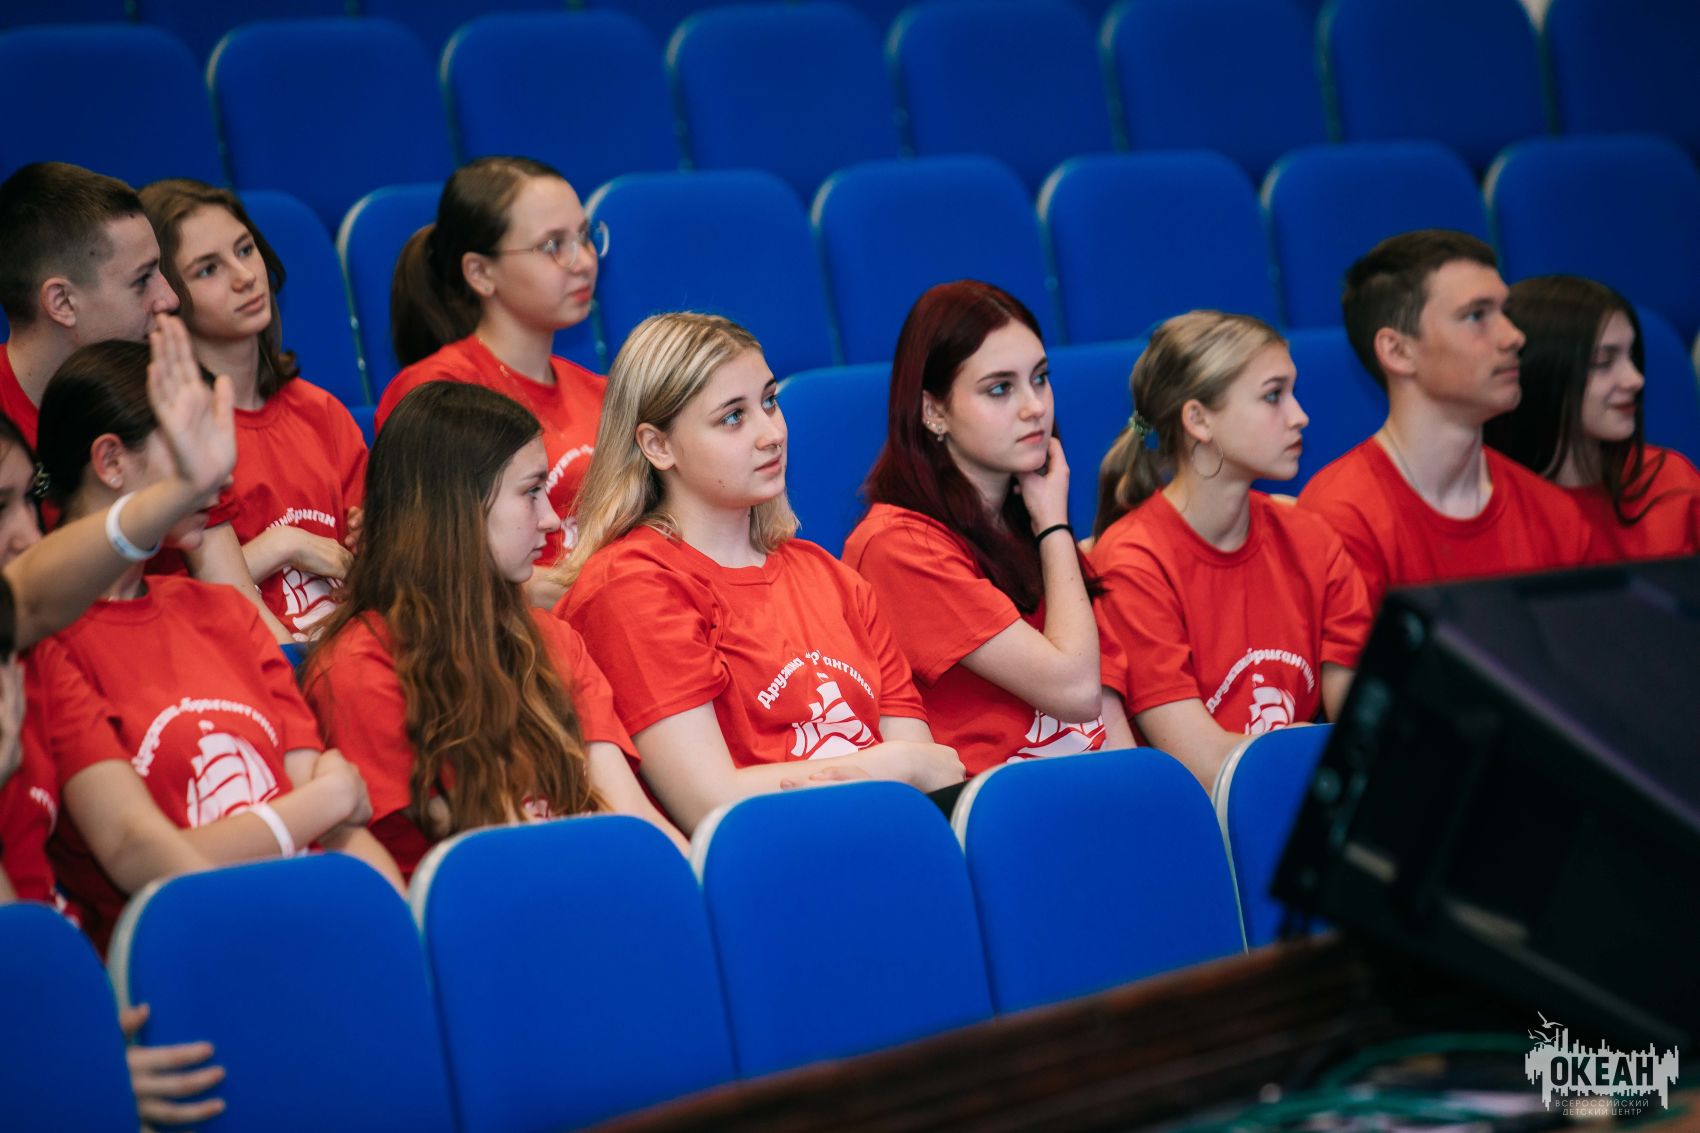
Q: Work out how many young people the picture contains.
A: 11